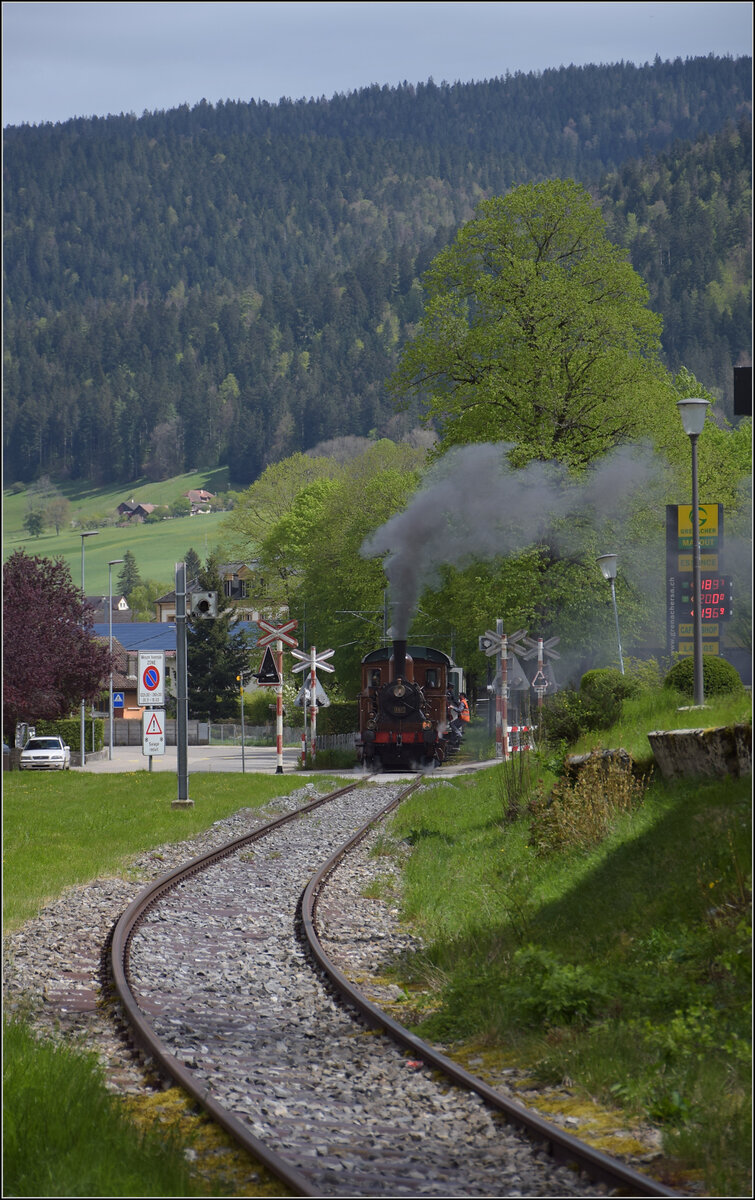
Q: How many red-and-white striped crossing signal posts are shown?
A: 4